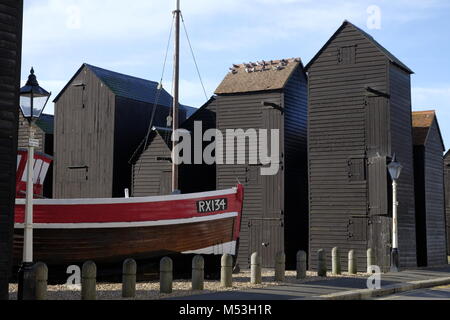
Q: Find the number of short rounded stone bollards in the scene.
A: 13